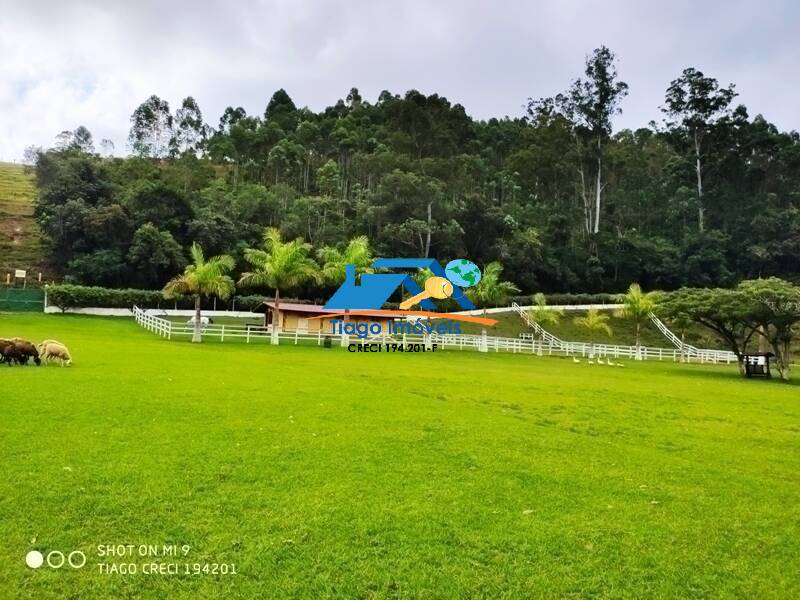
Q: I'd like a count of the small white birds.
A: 5